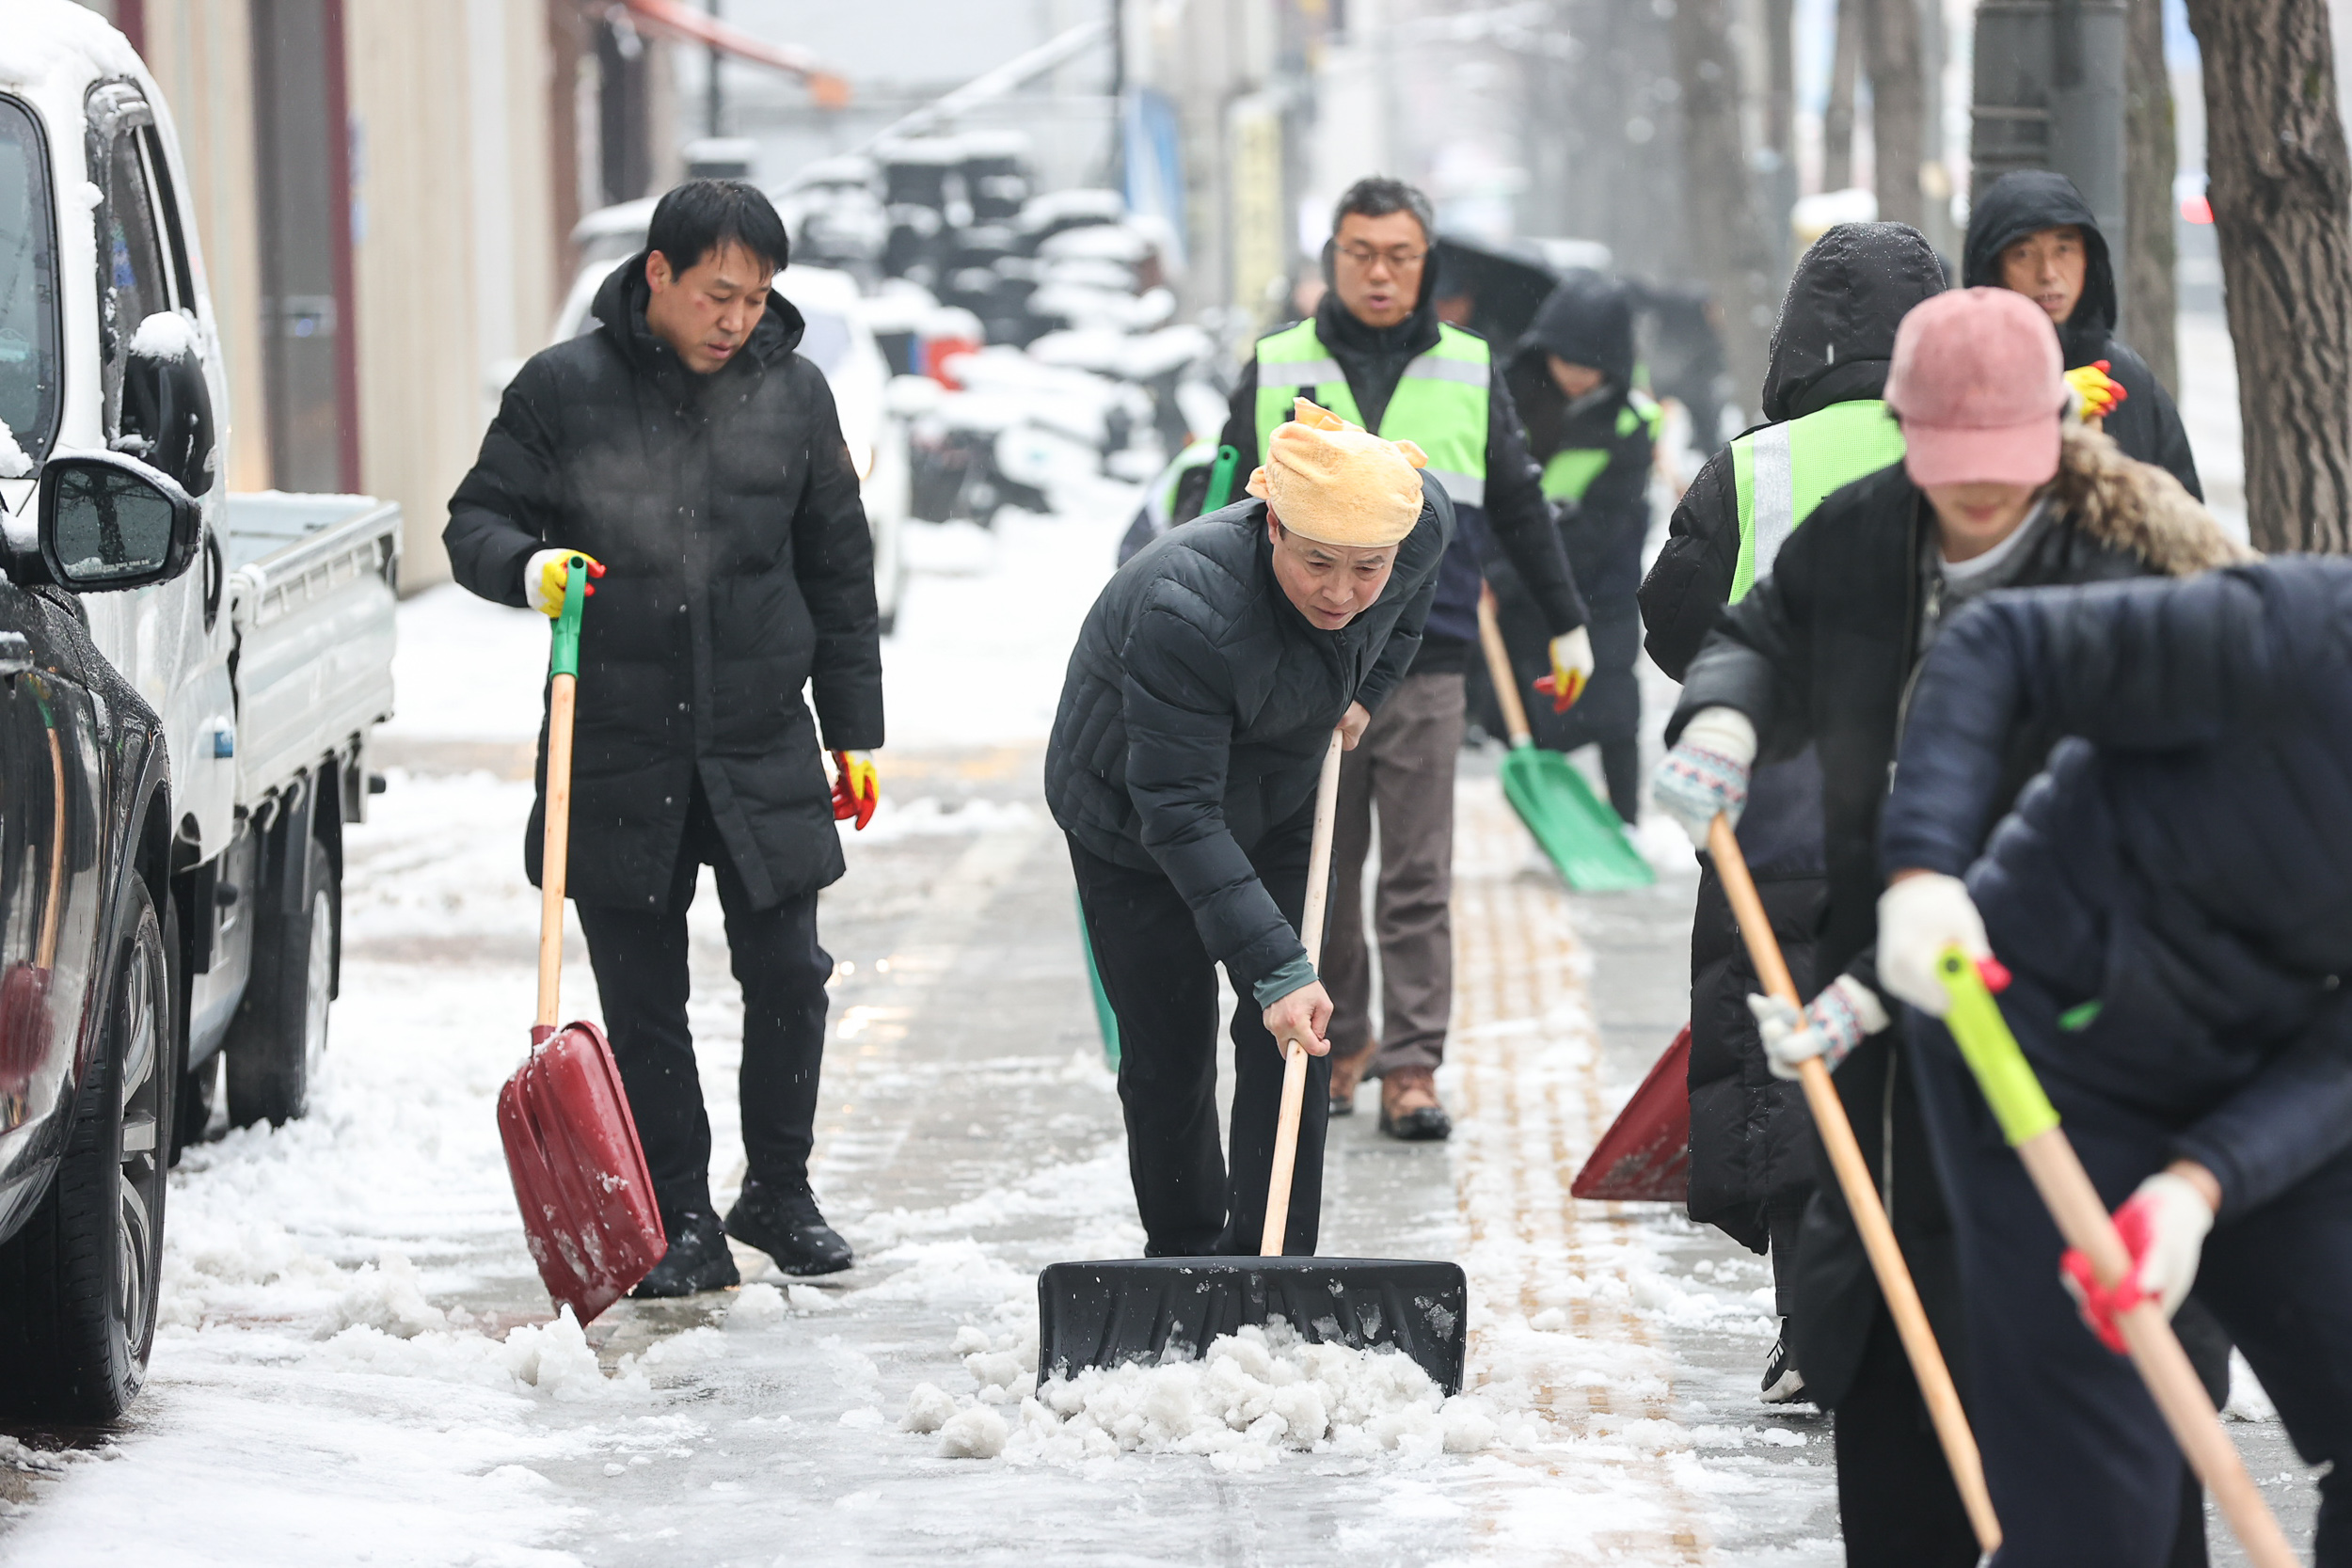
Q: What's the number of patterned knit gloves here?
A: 2